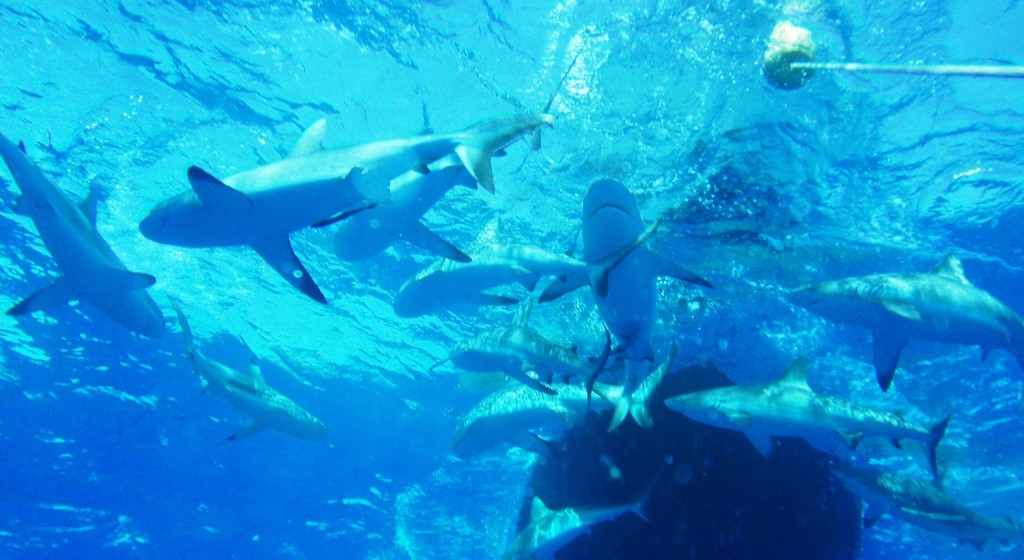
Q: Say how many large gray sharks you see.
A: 12